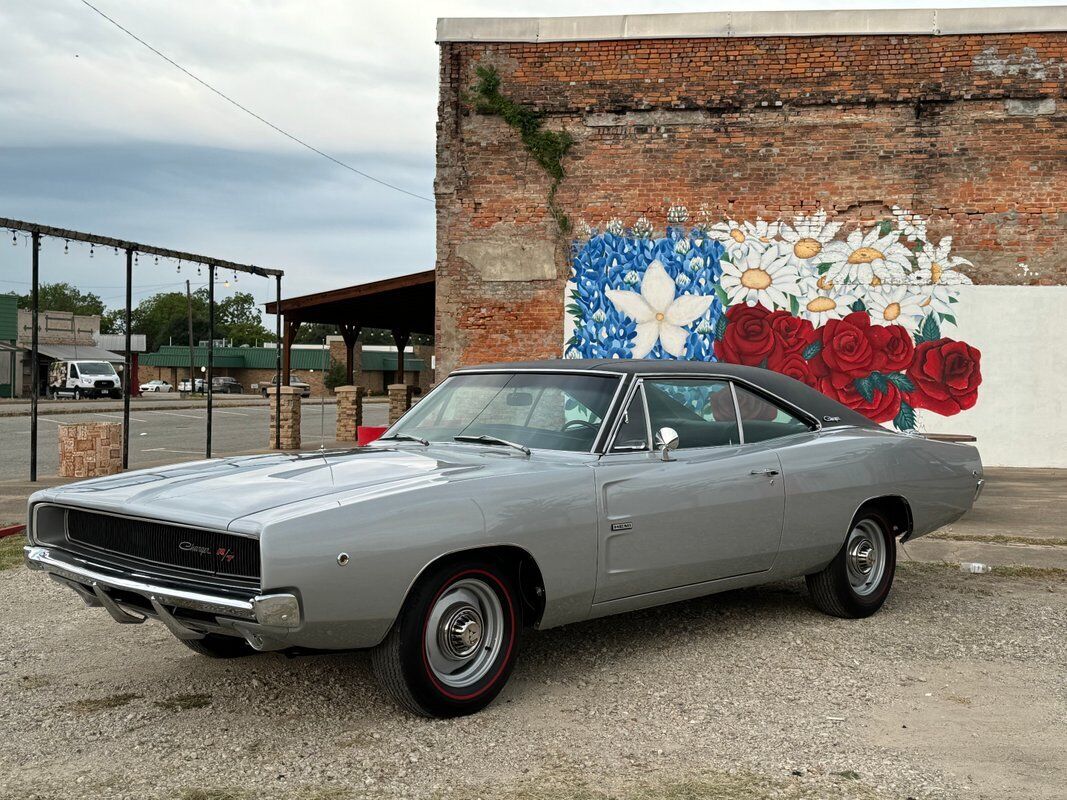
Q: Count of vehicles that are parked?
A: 6